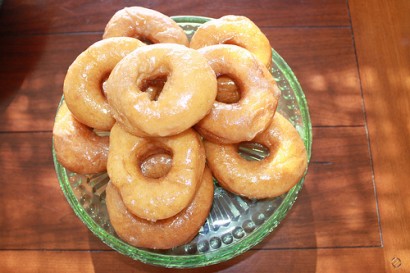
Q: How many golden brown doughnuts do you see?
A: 9